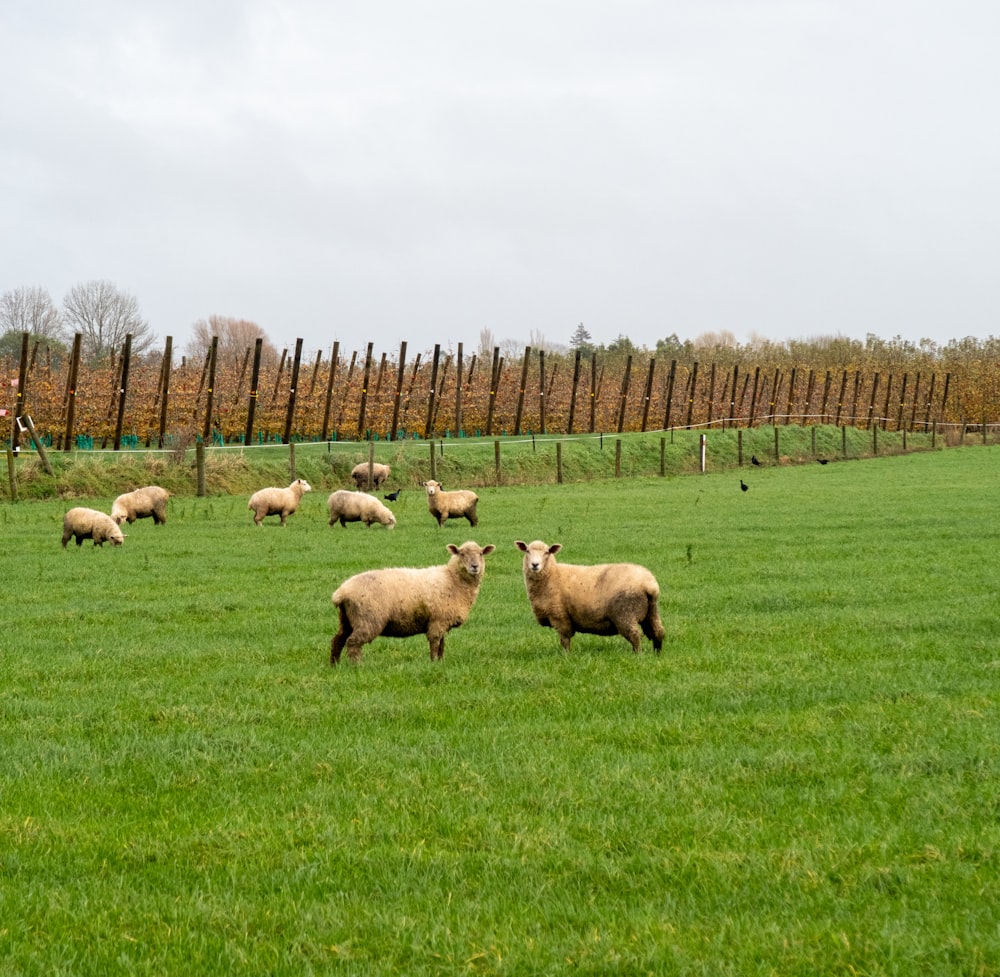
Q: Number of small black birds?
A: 4